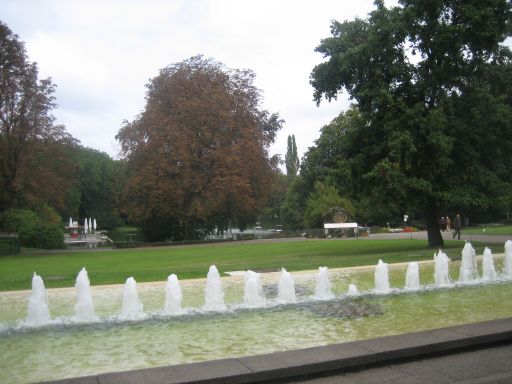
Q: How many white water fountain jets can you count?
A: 15